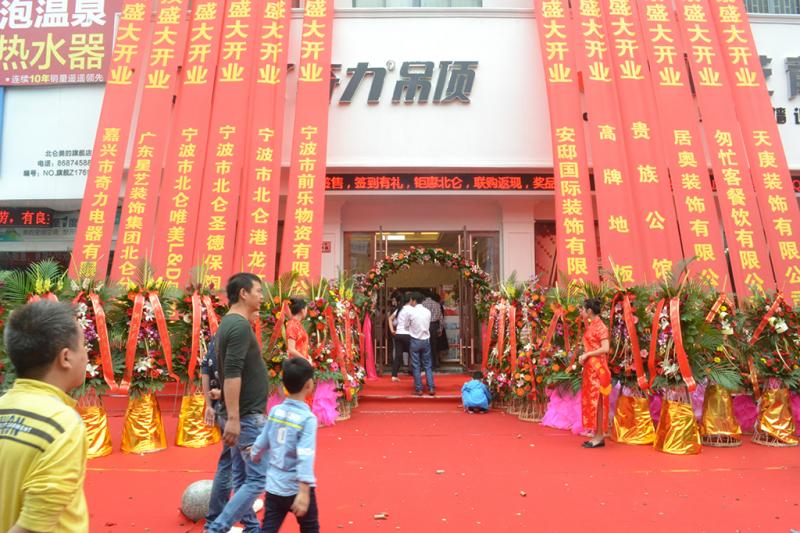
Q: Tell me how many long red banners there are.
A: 12